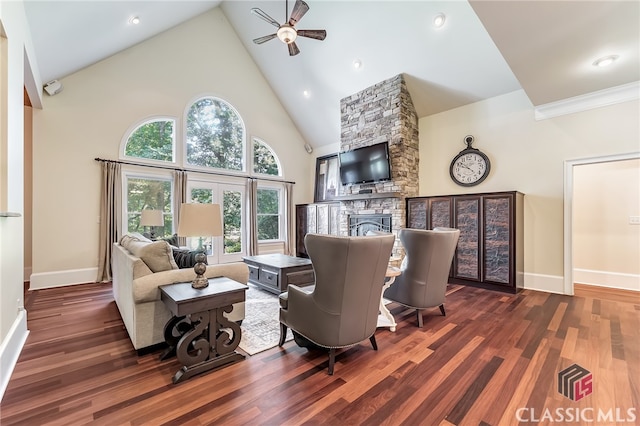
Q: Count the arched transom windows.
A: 3